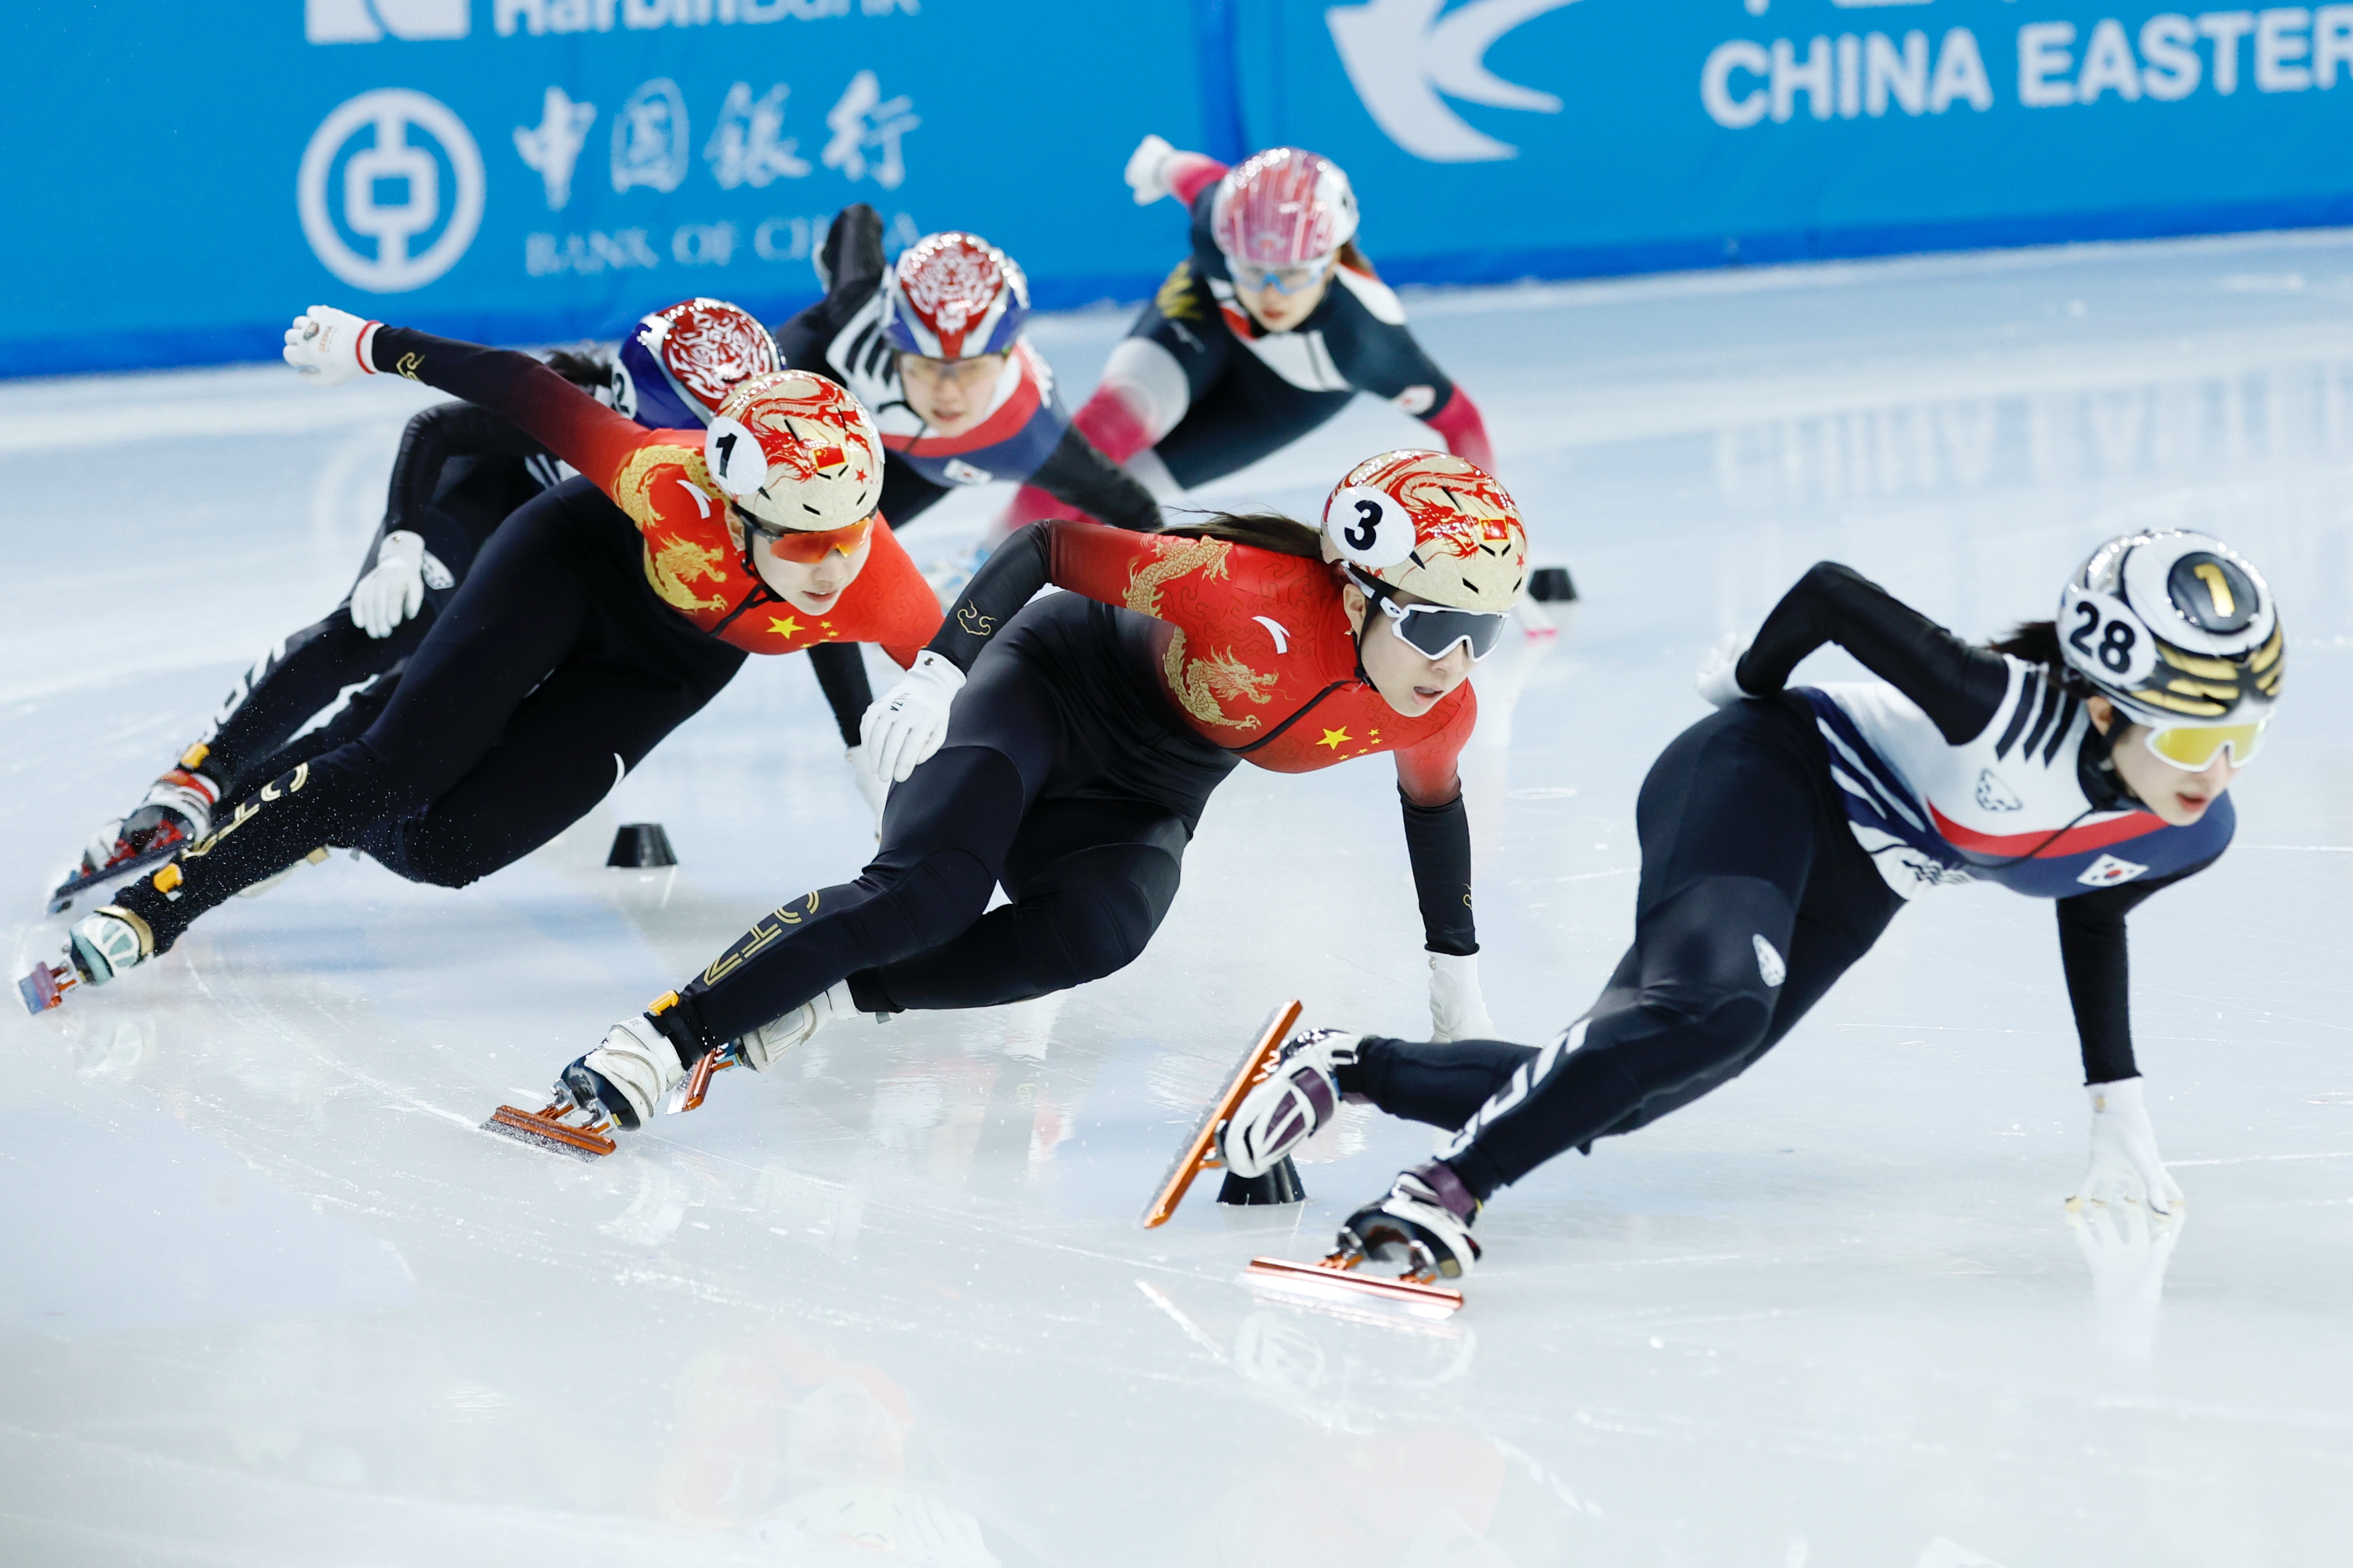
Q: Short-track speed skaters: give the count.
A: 6